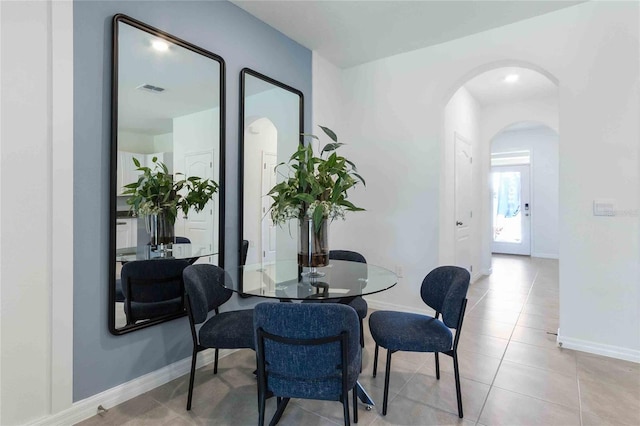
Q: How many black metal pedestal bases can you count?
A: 1